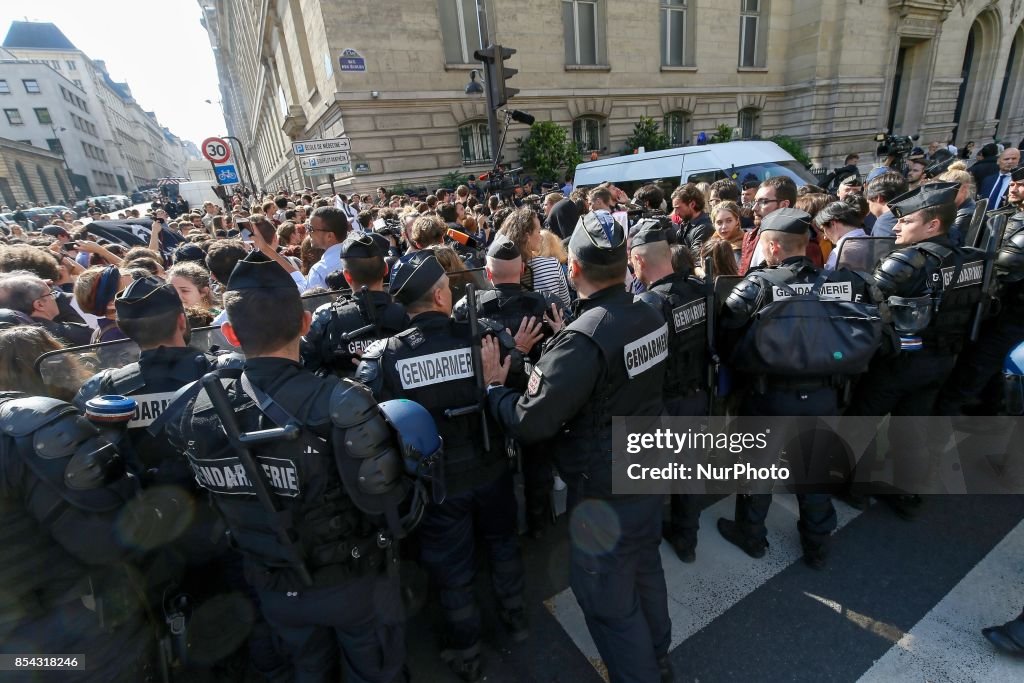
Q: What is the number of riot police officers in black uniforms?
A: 11